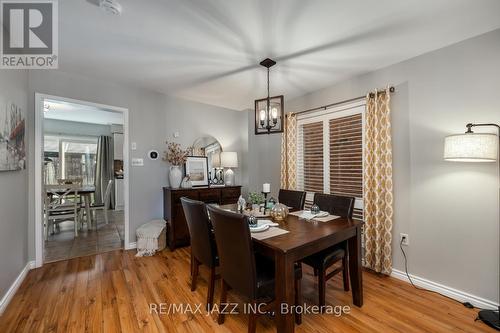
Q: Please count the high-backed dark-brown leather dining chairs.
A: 4